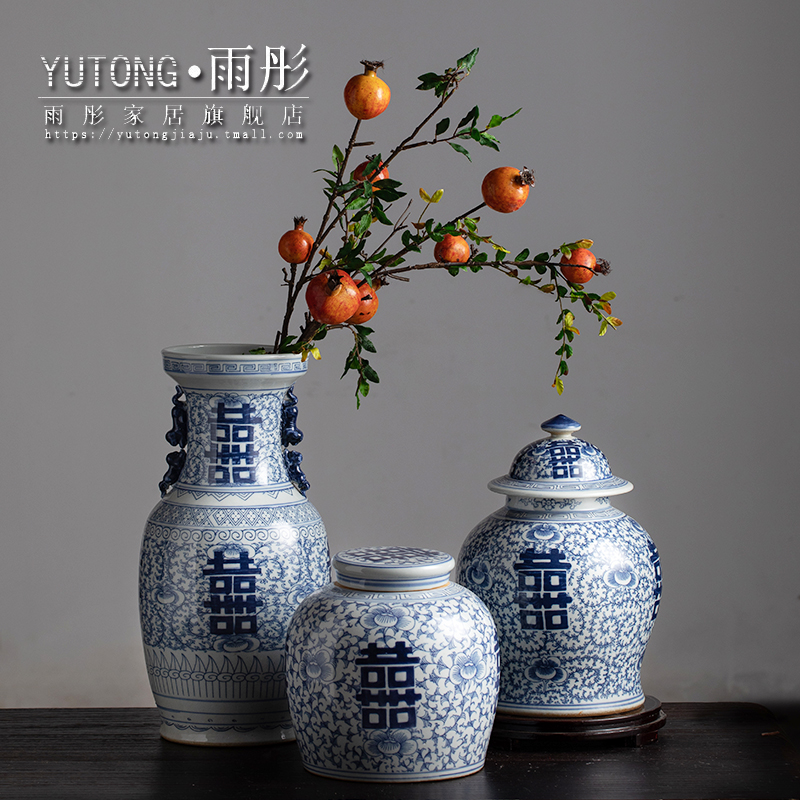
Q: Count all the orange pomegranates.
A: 8